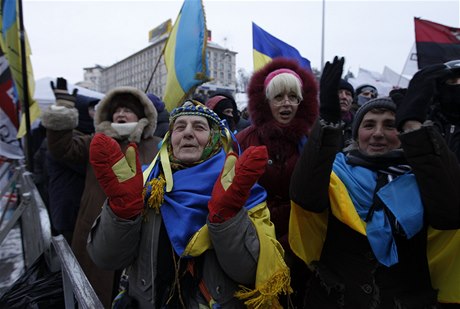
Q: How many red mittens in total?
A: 2